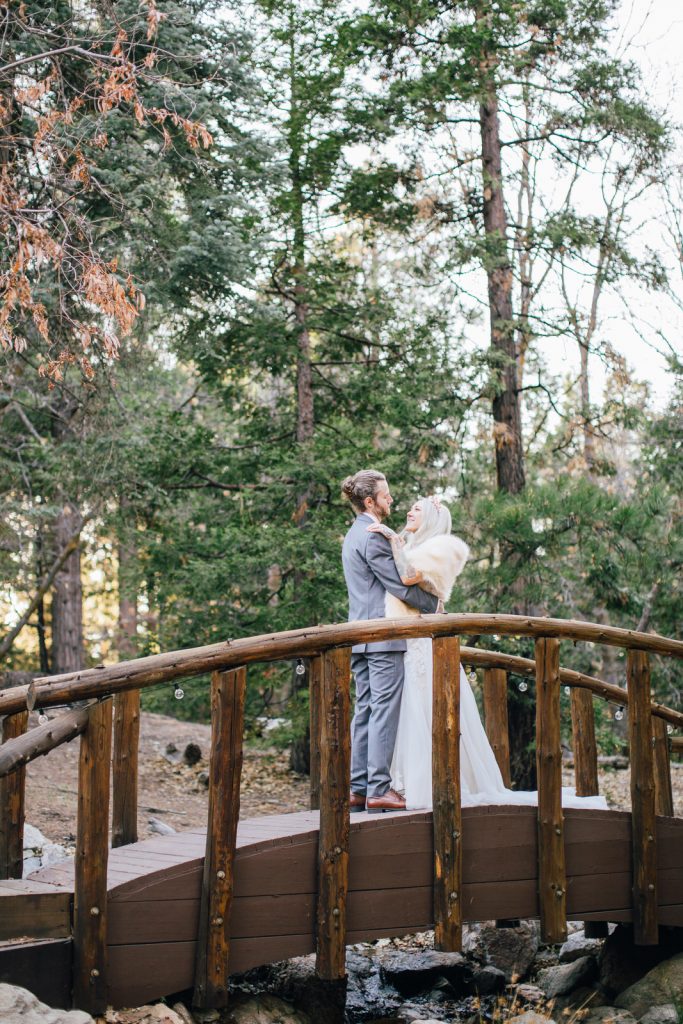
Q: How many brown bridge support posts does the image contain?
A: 12